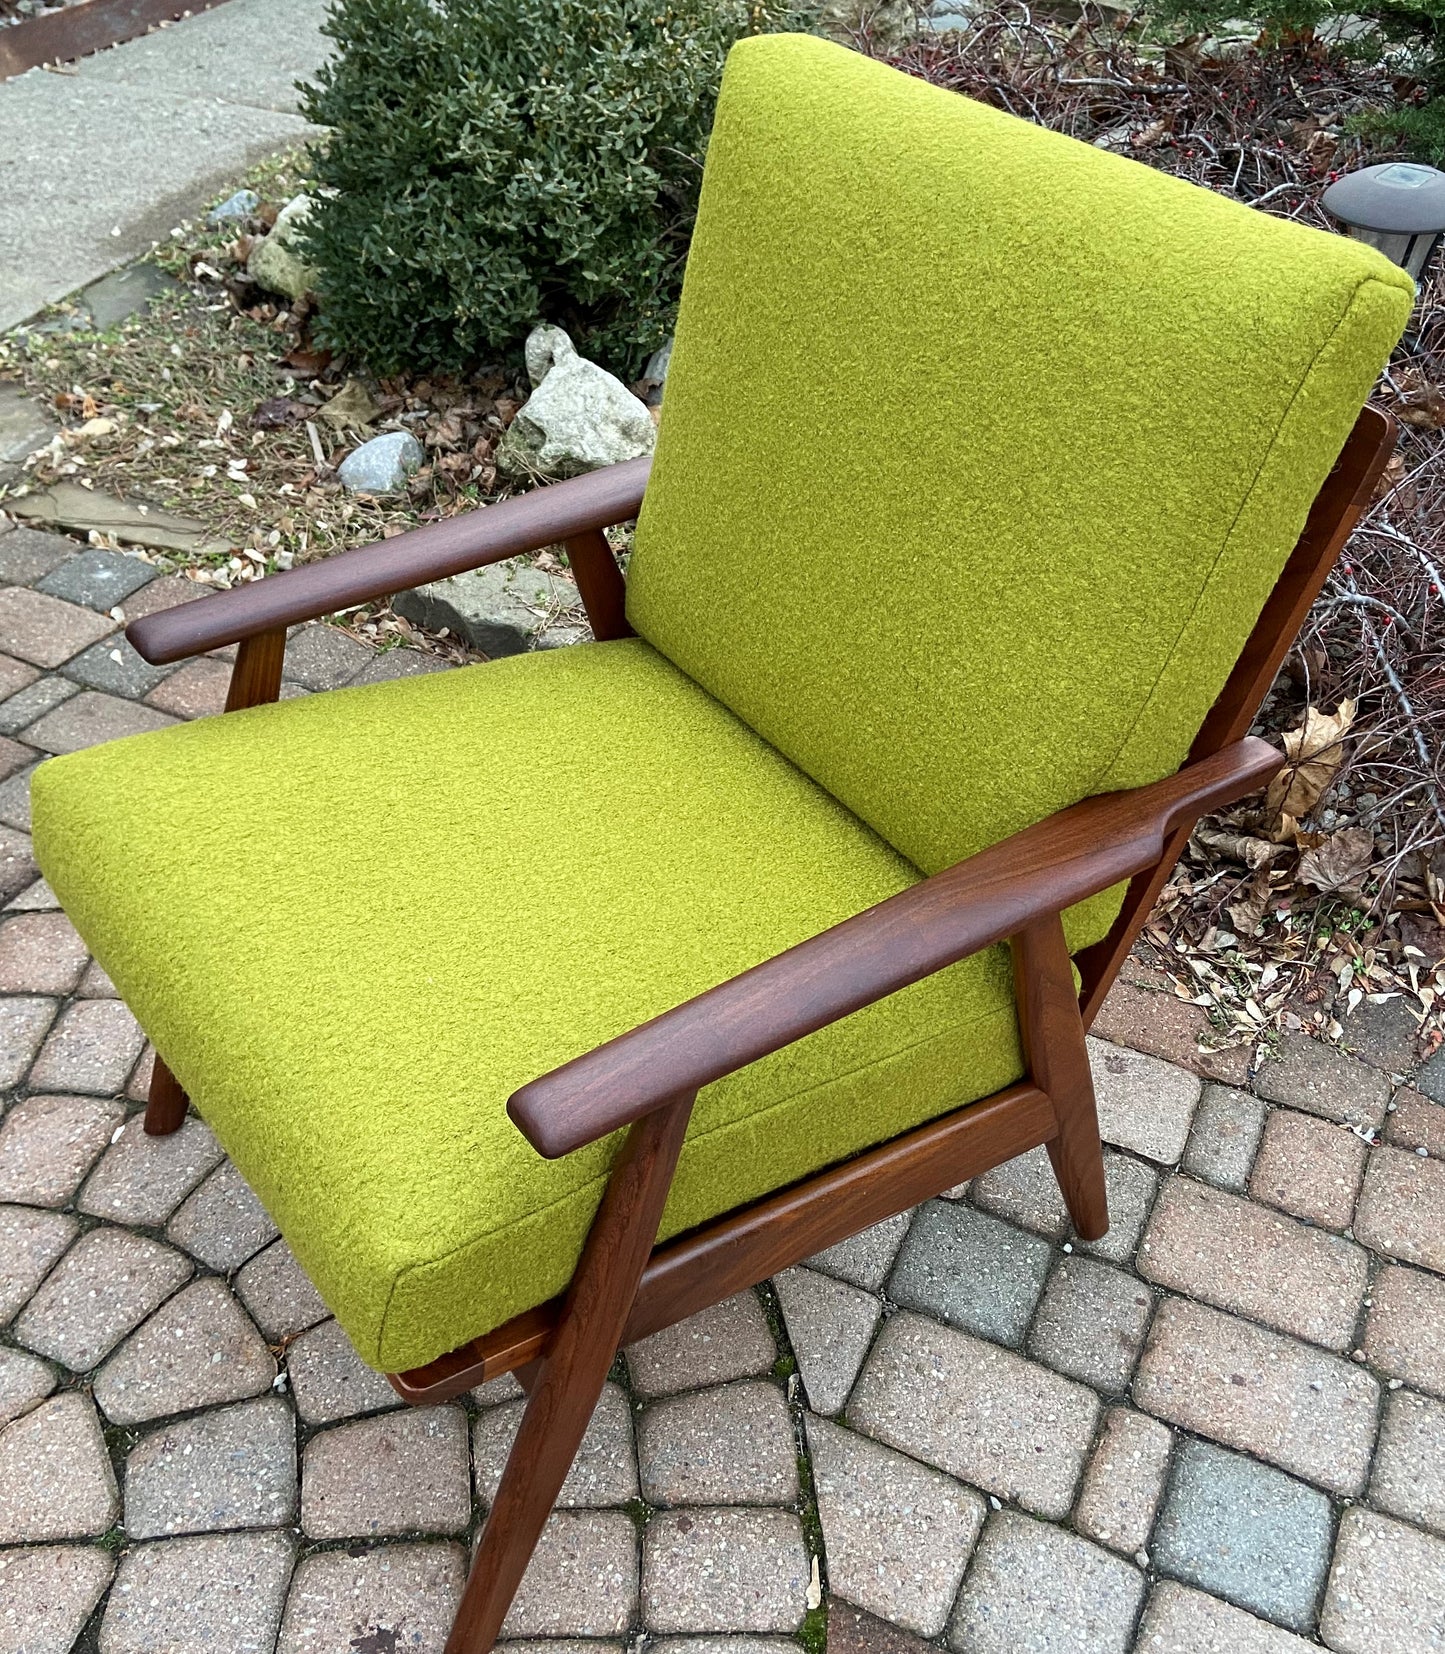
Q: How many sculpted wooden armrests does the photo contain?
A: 2